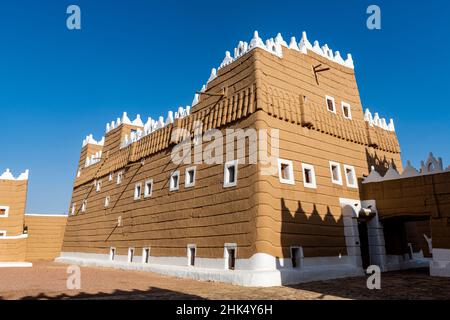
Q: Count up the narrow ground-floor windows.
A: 6